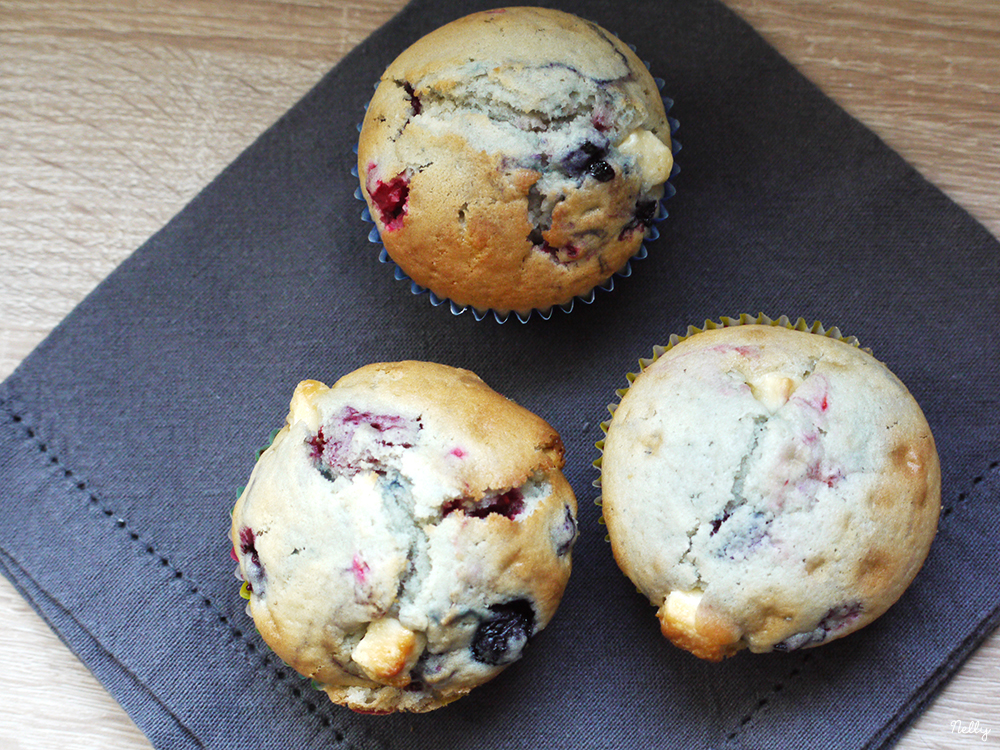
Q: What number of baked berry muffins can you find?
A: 3